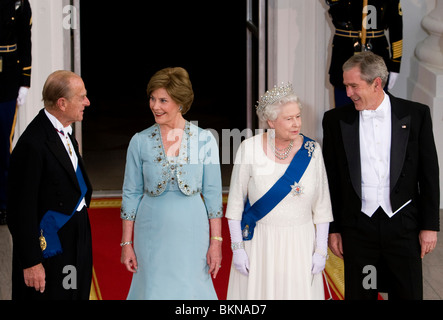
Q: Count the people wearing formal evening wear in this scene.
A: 4